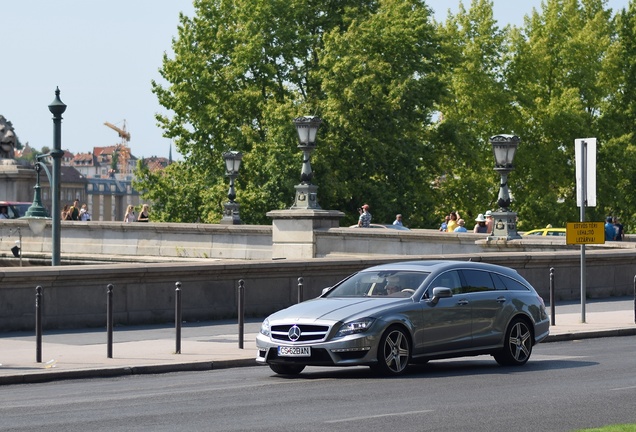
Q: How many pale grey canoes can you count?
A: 0